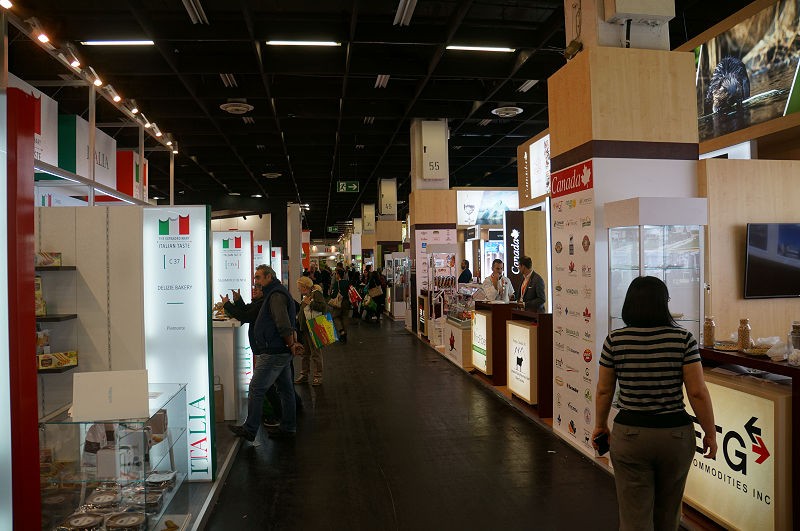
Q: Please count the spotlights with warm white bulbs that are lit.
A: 10